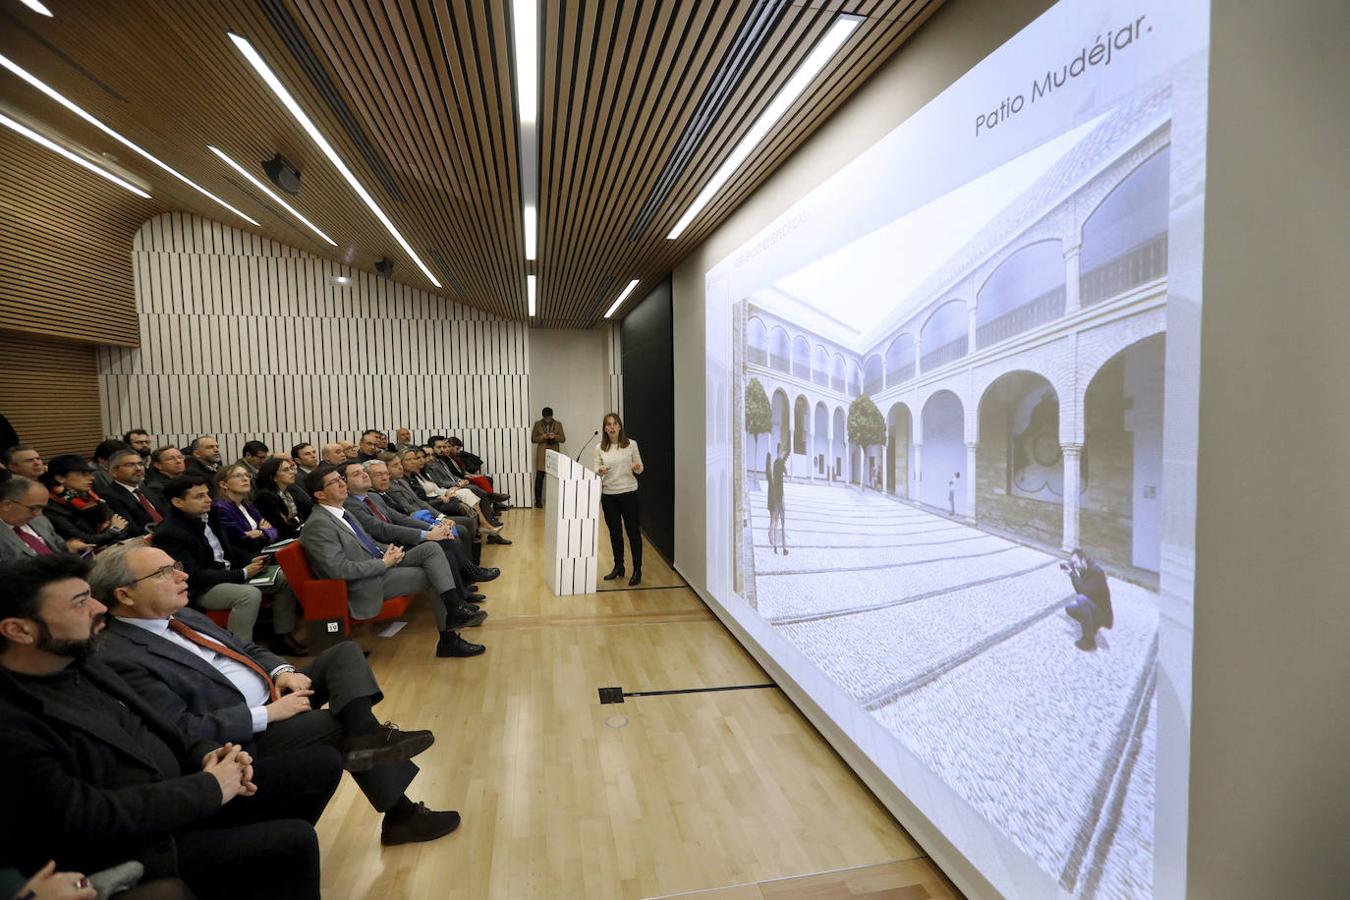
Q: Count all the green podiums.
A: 0